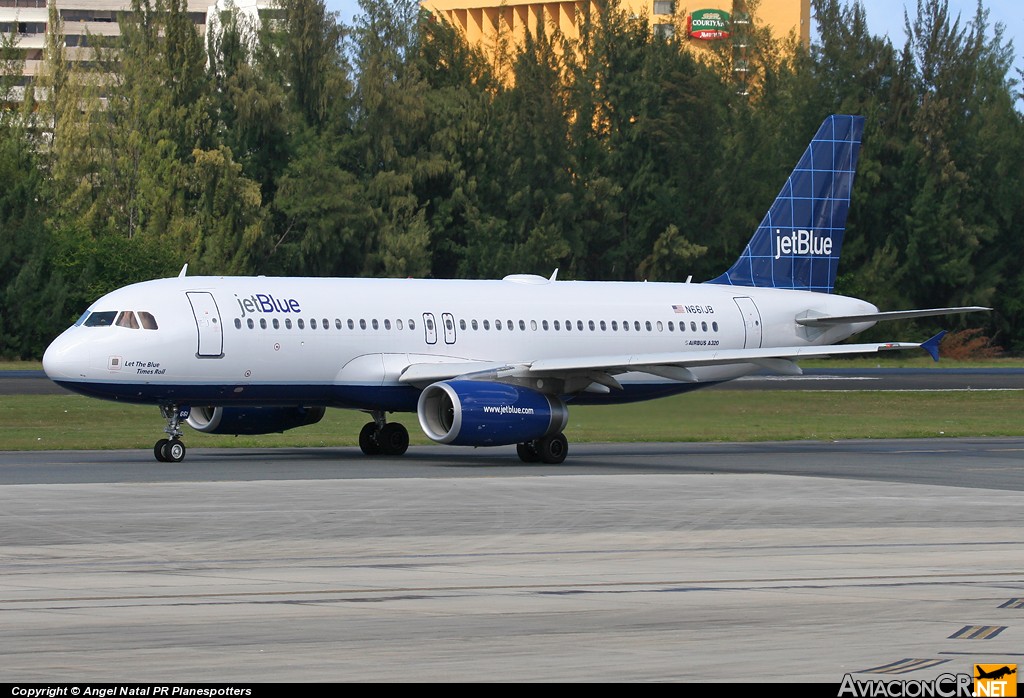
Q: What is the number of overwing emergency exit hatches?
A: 2